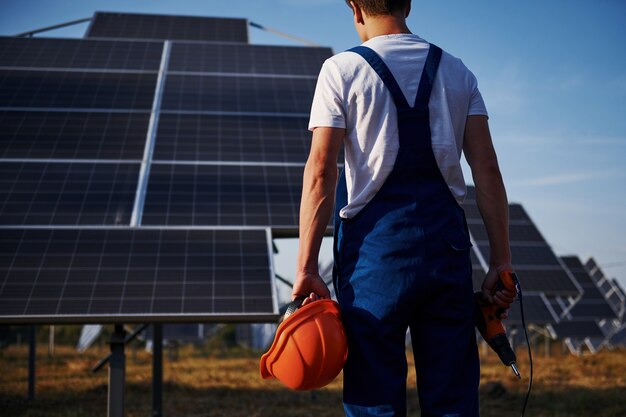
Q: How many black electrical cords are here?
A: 1